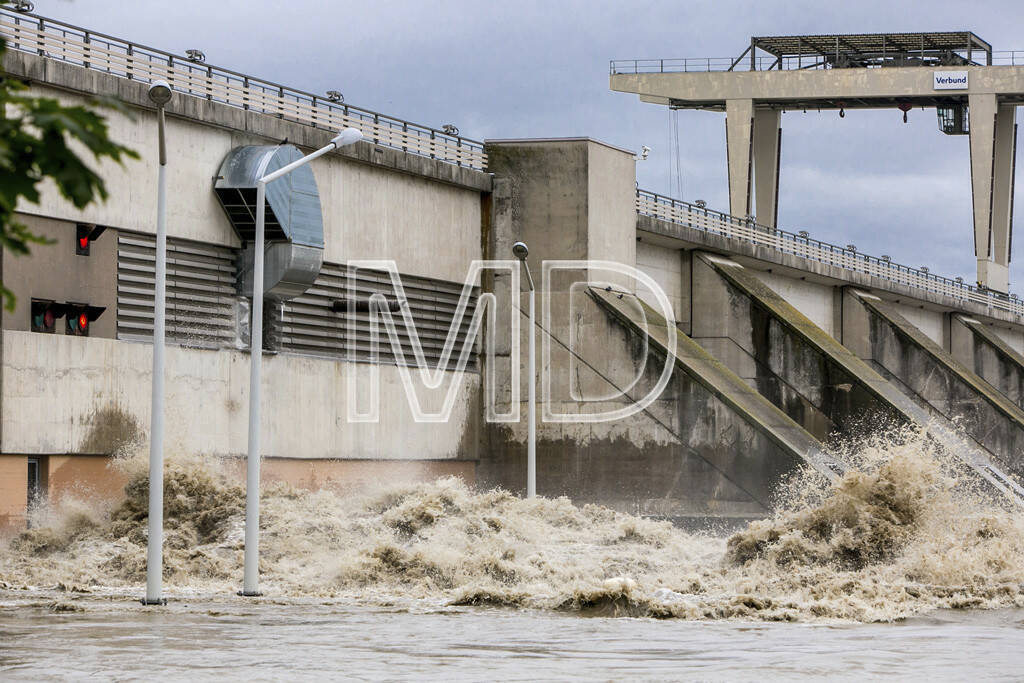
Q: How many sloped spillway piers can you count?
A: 4